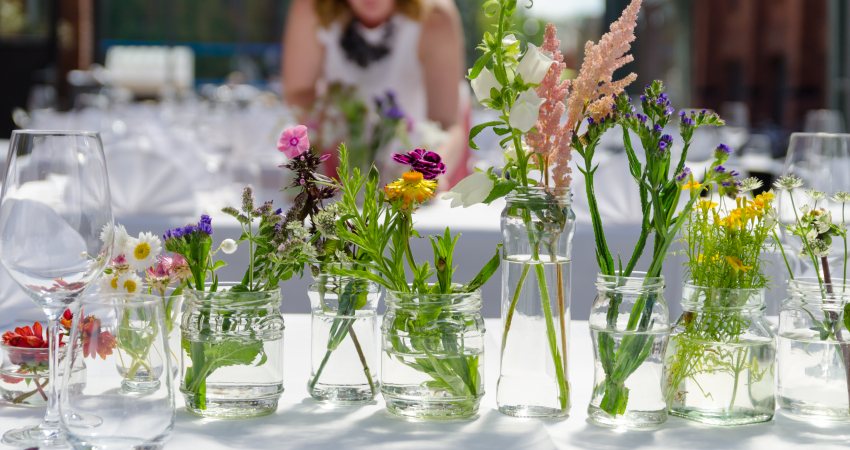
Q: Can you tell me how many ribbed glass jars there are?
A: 2